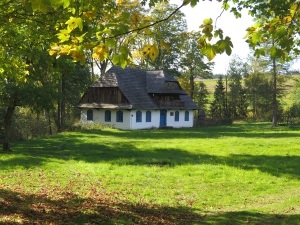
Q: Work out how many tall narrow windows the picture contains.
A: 7